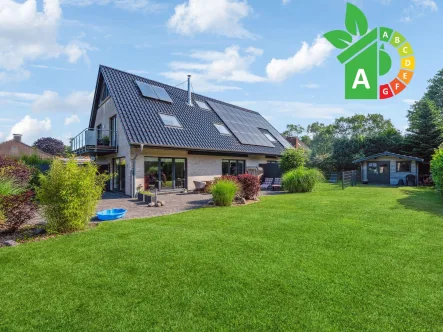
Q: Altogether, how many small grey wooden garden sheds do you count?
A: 1